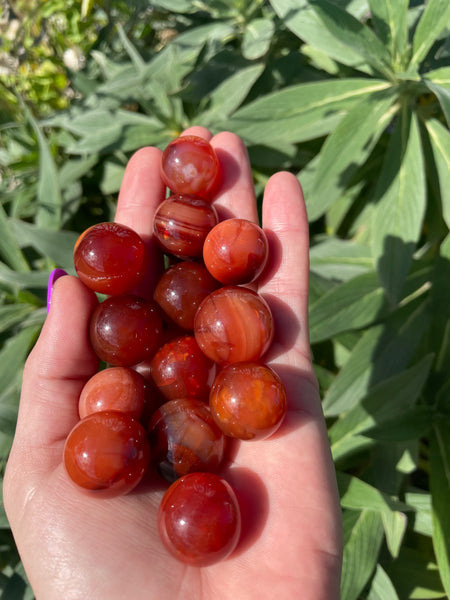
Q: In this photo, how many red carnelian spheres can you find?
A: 13